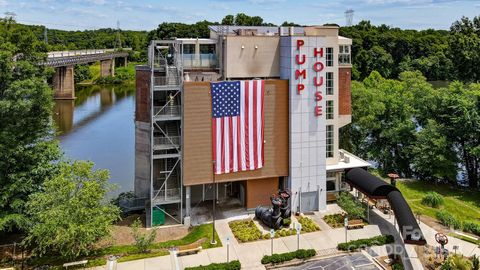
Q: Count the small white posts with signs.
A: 4